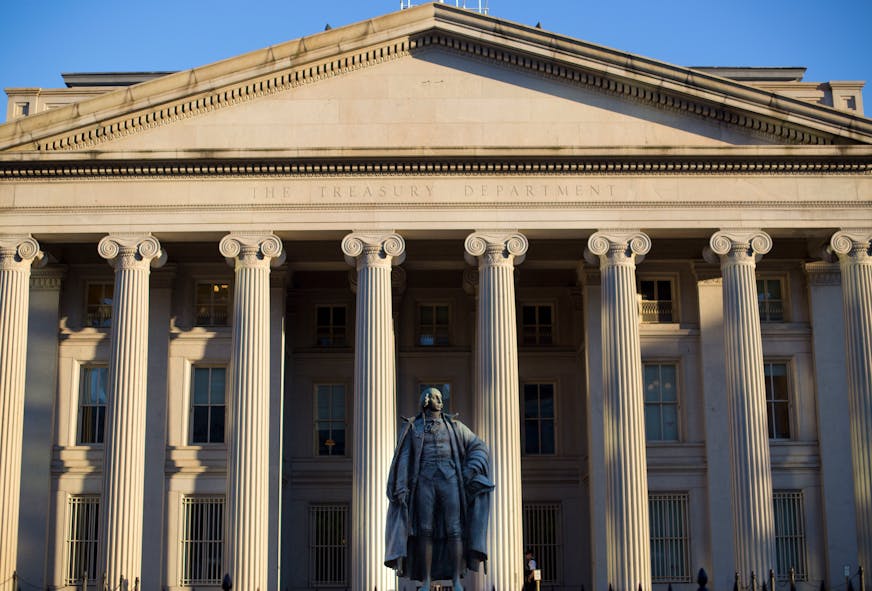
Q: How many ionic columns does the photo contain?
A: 8